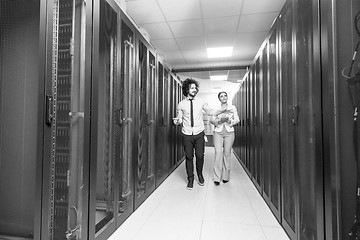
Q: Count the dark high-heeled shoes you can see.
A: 2